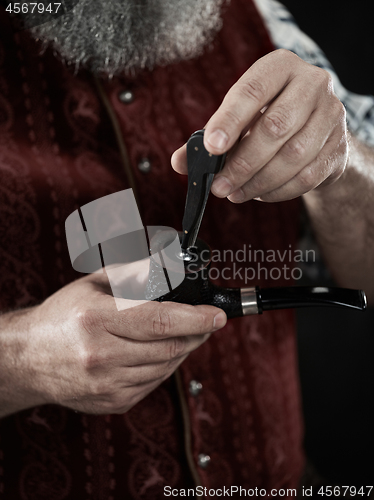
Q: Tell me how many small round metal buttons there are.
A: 4